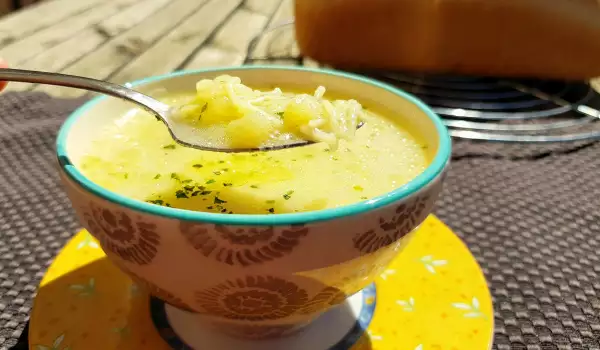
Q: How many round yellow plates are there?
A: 1